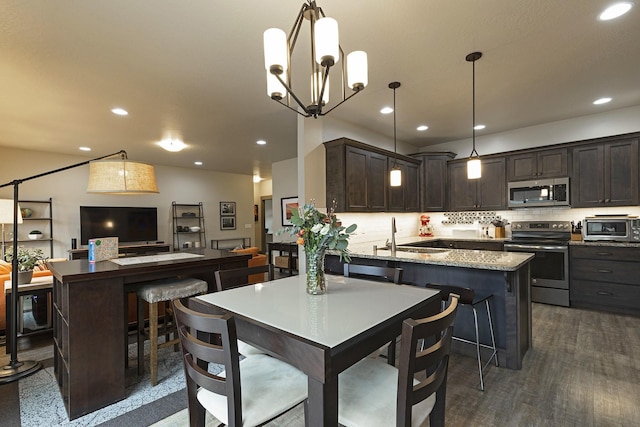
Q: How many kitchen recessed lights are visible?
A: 5